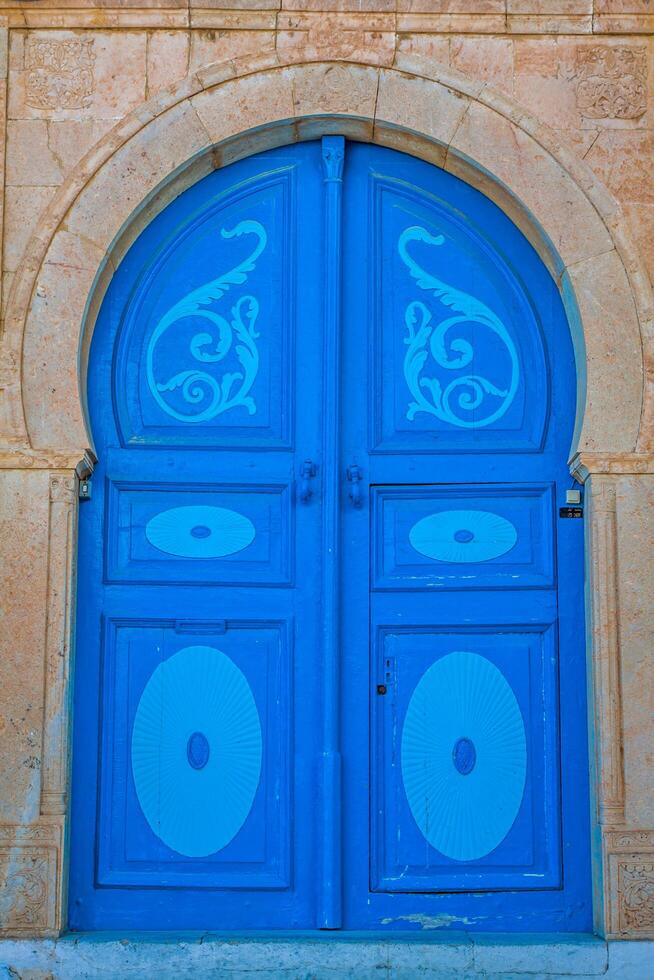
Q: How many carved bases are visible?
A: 2